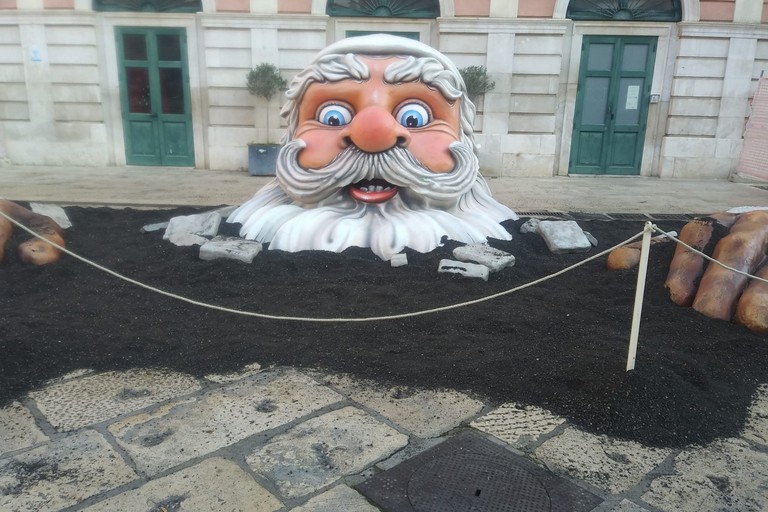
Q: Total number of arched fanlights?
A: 3